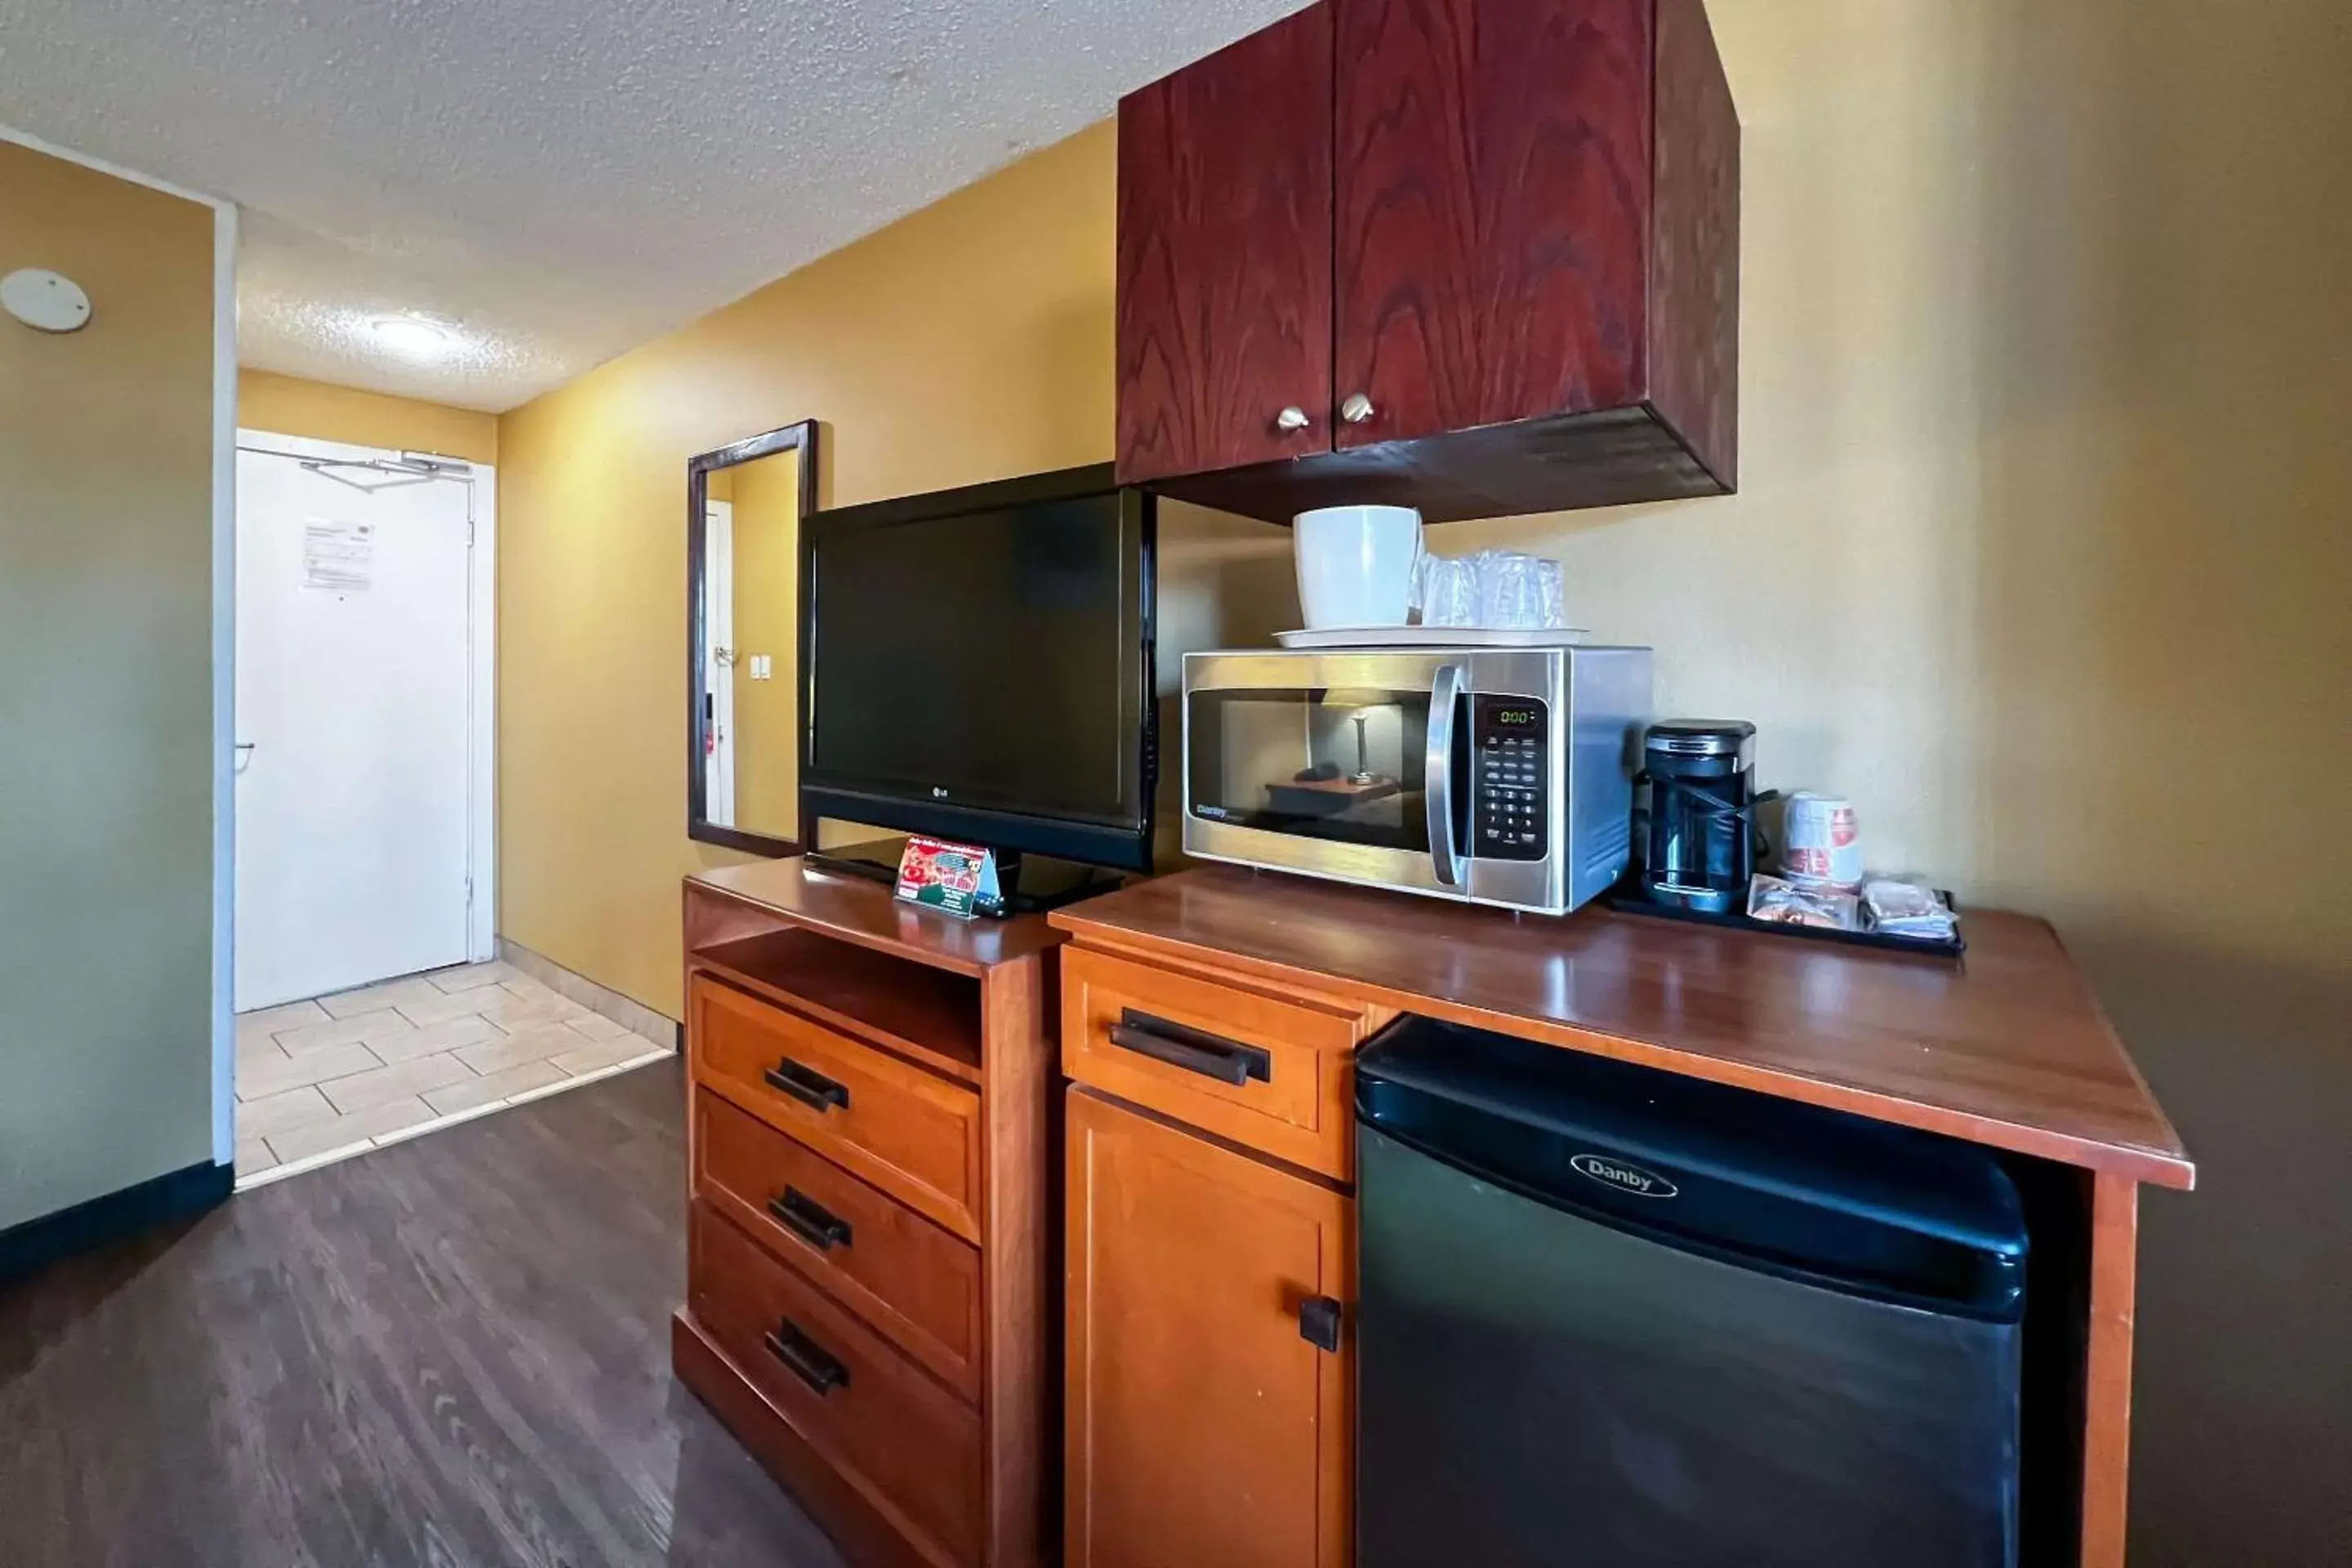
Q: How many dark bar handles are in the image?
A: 4